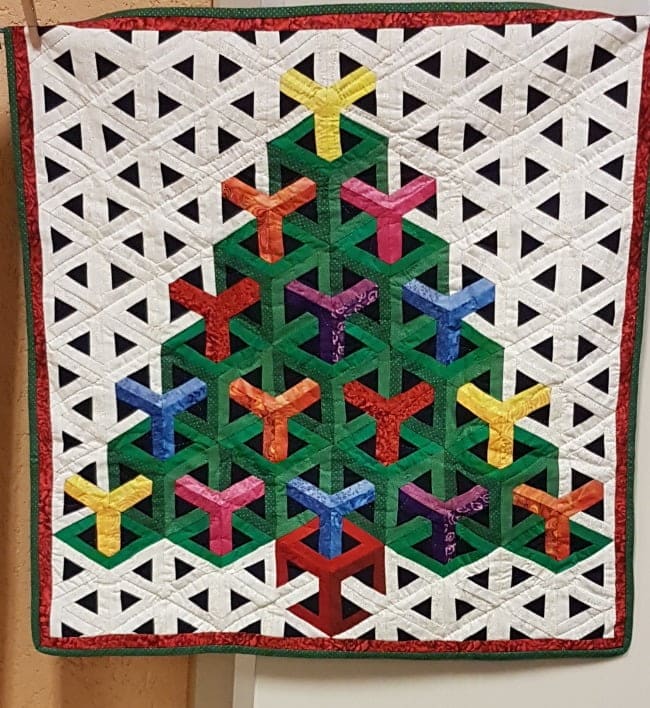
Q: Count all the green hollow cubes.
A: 10